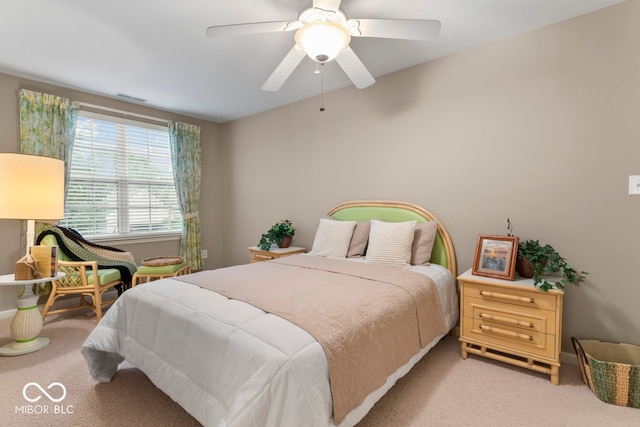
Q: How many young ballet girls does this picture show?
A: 0